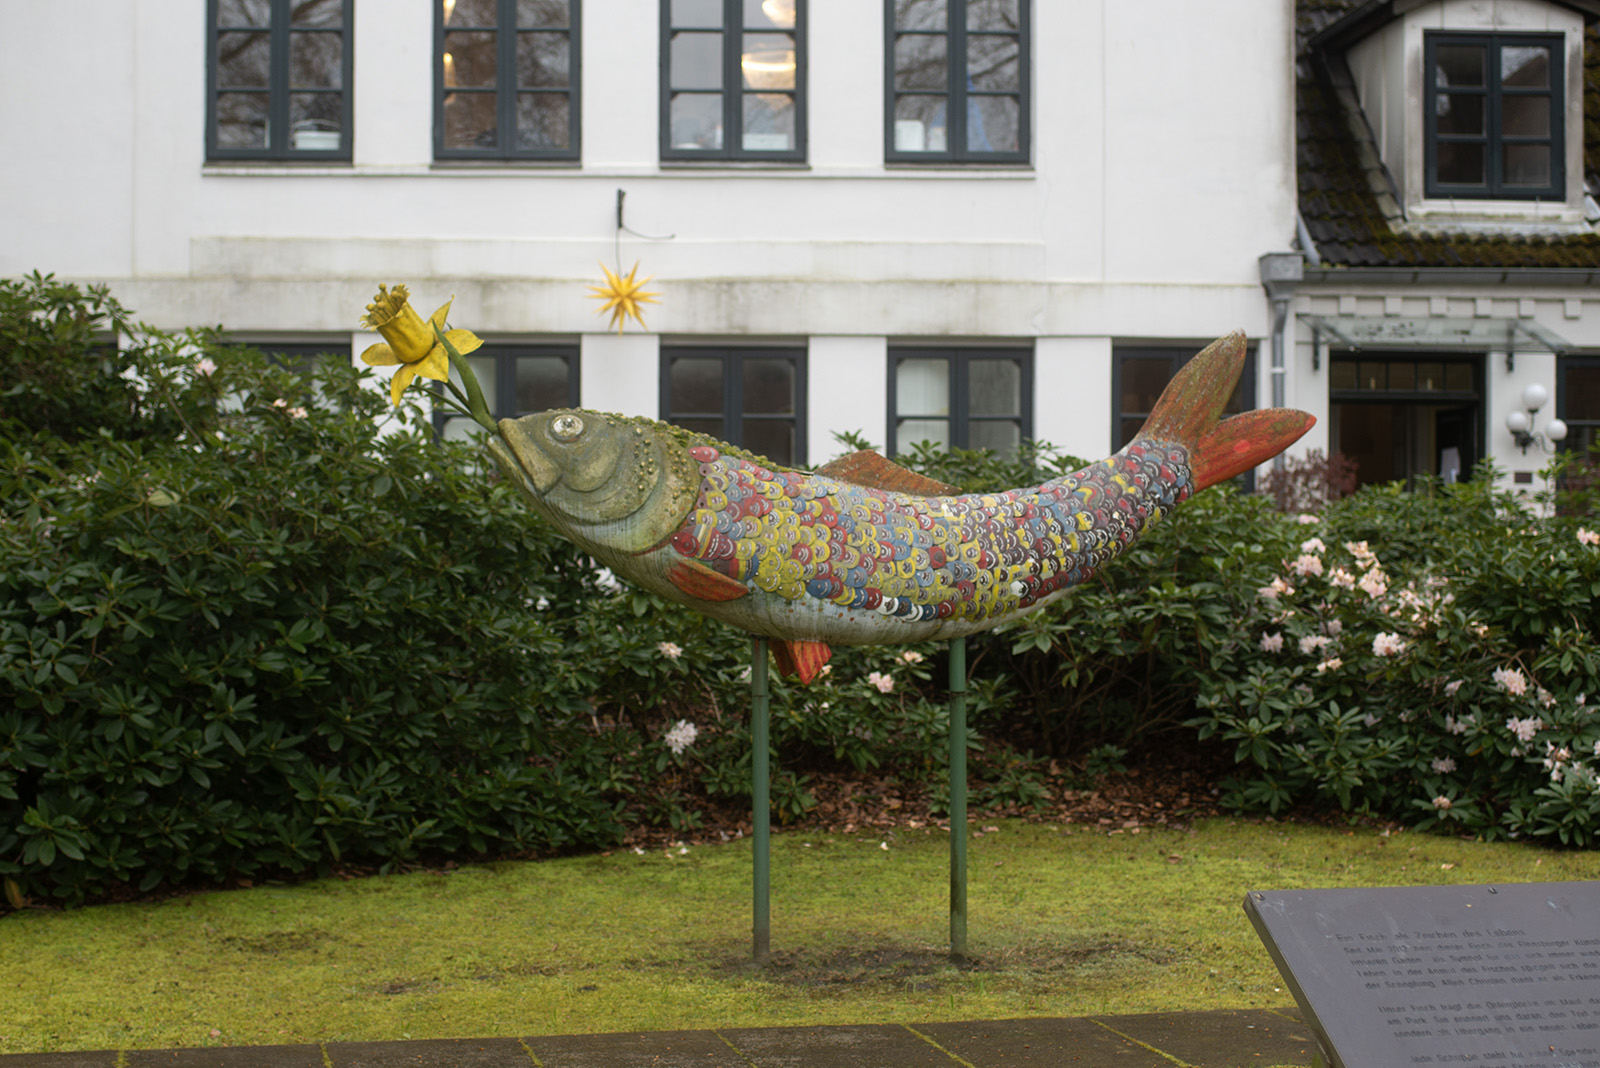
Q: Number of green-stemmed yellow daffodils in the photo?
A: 1